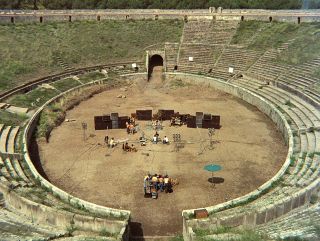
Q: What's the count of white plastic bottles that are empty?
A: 0